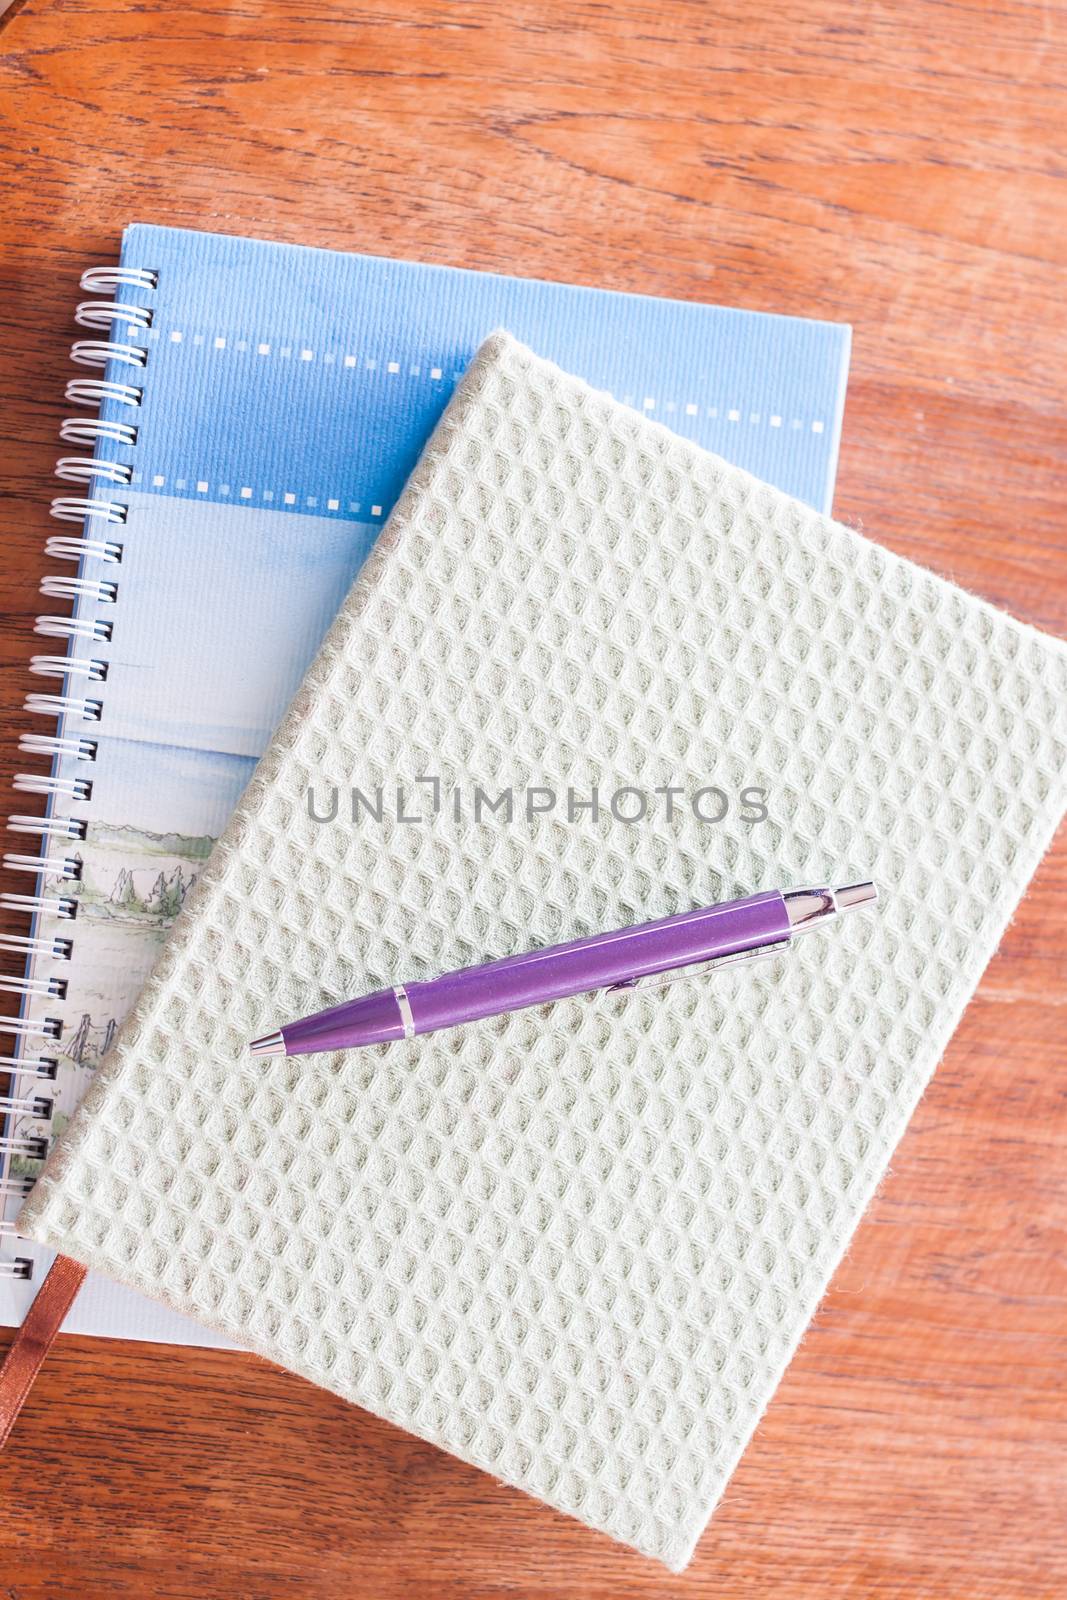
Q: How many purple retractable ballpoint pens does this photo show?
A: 1